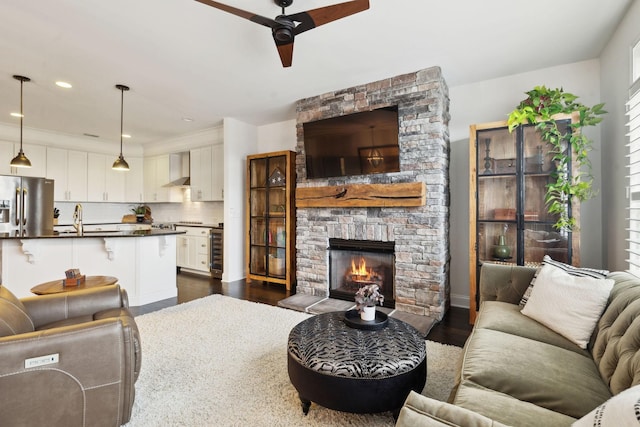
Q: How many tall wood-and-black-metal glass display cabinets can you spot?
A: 2